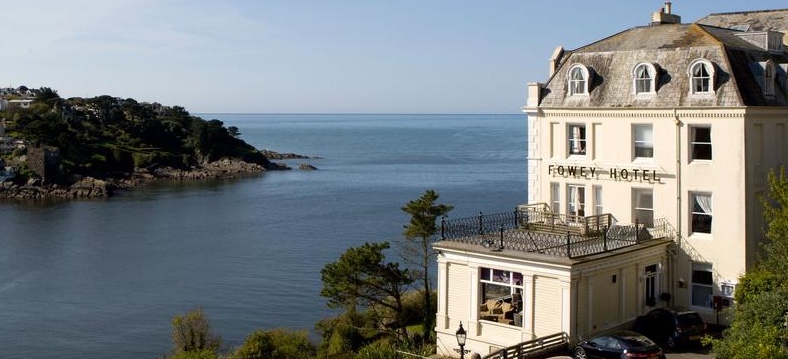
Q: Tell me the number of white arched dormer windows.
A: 4